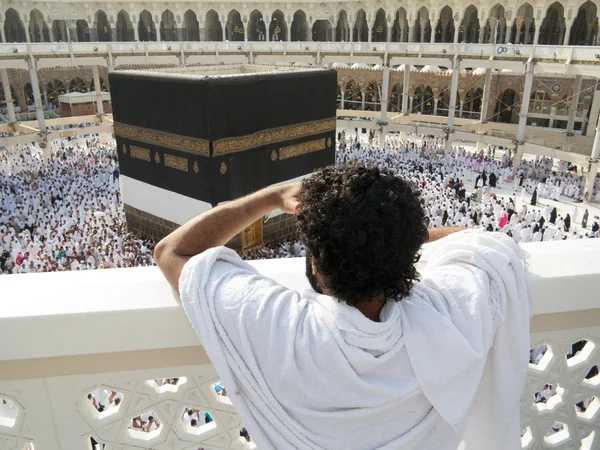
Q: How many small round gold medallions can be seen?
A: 6